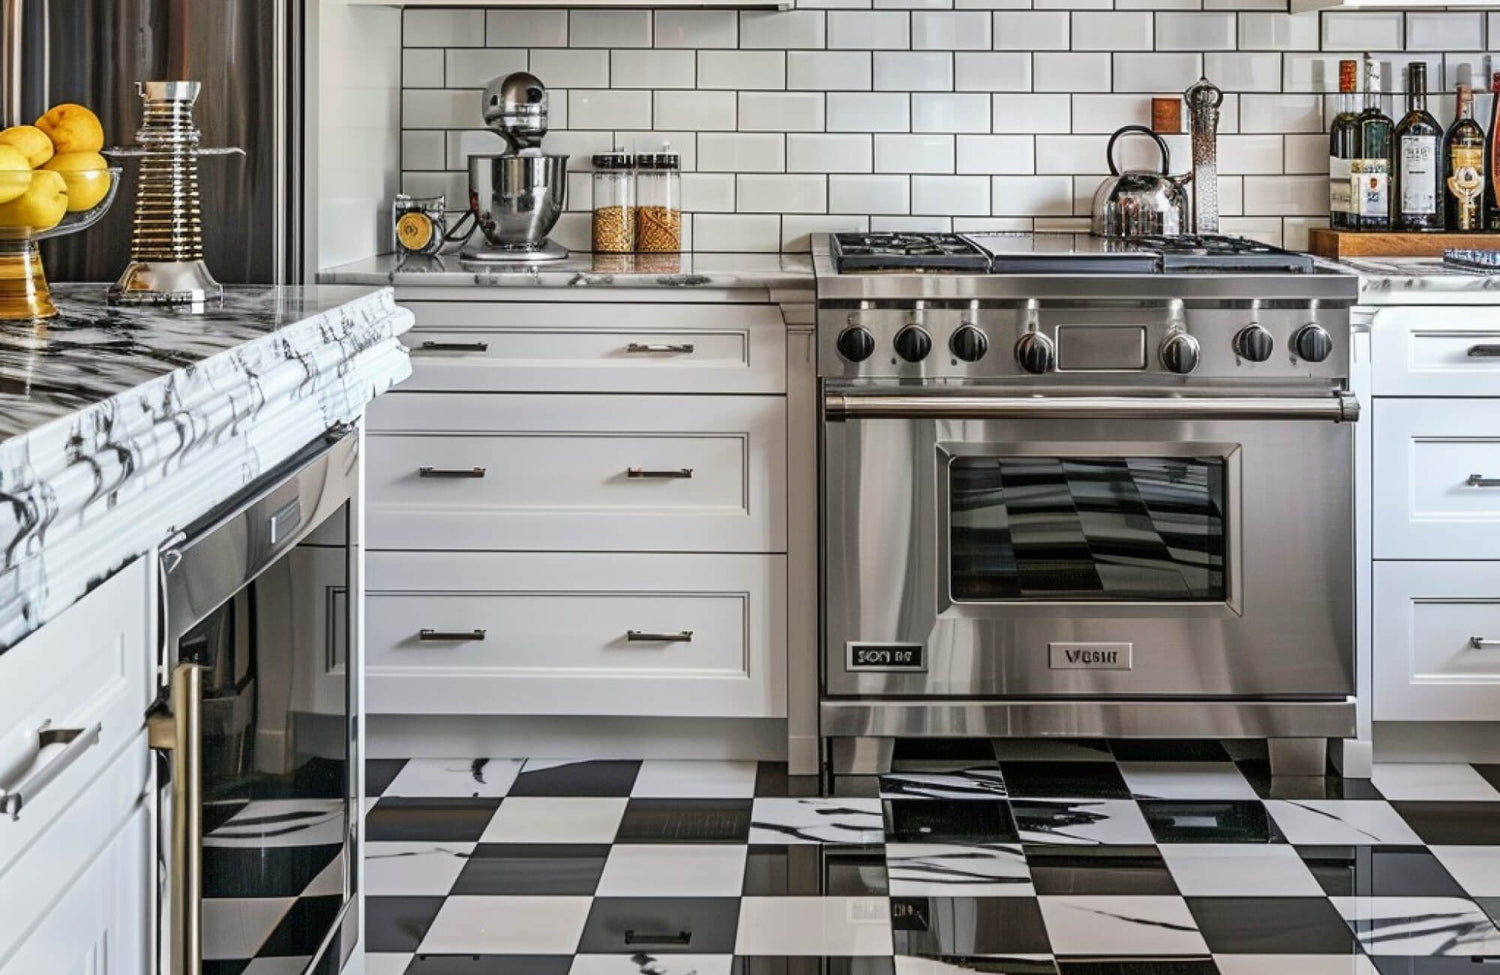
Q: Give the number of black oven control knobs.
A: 7